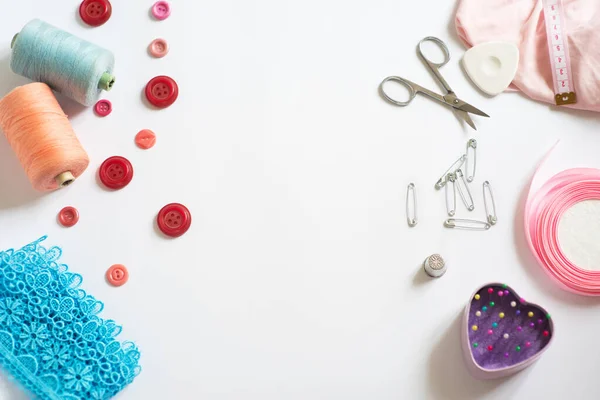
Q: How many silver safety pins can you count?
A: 7